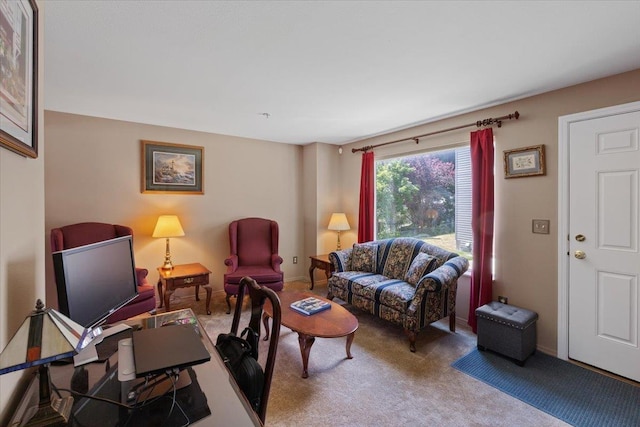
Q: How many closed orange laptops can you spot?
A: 0